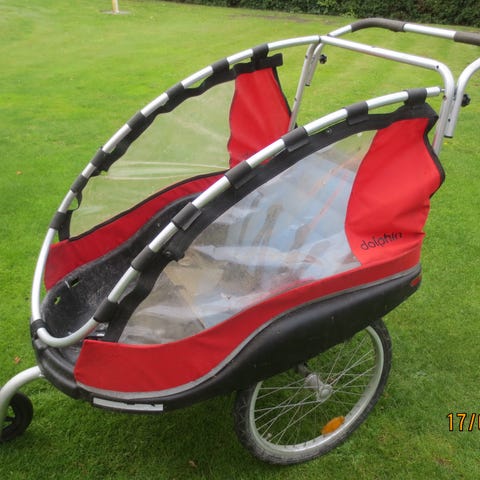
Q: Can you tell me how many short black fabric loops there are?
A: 14